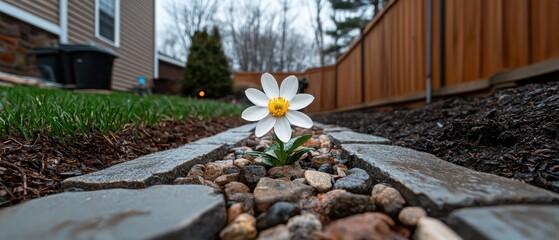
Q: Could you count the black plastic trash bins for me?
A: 2